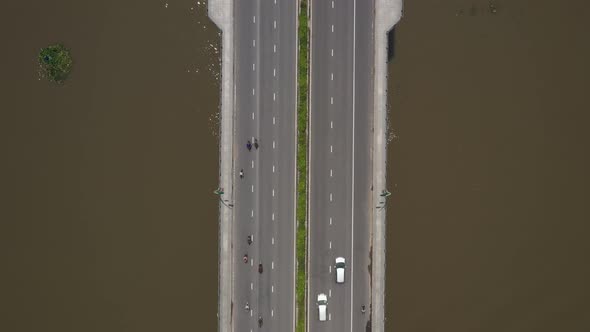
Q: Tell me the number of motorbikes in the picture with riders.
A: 9